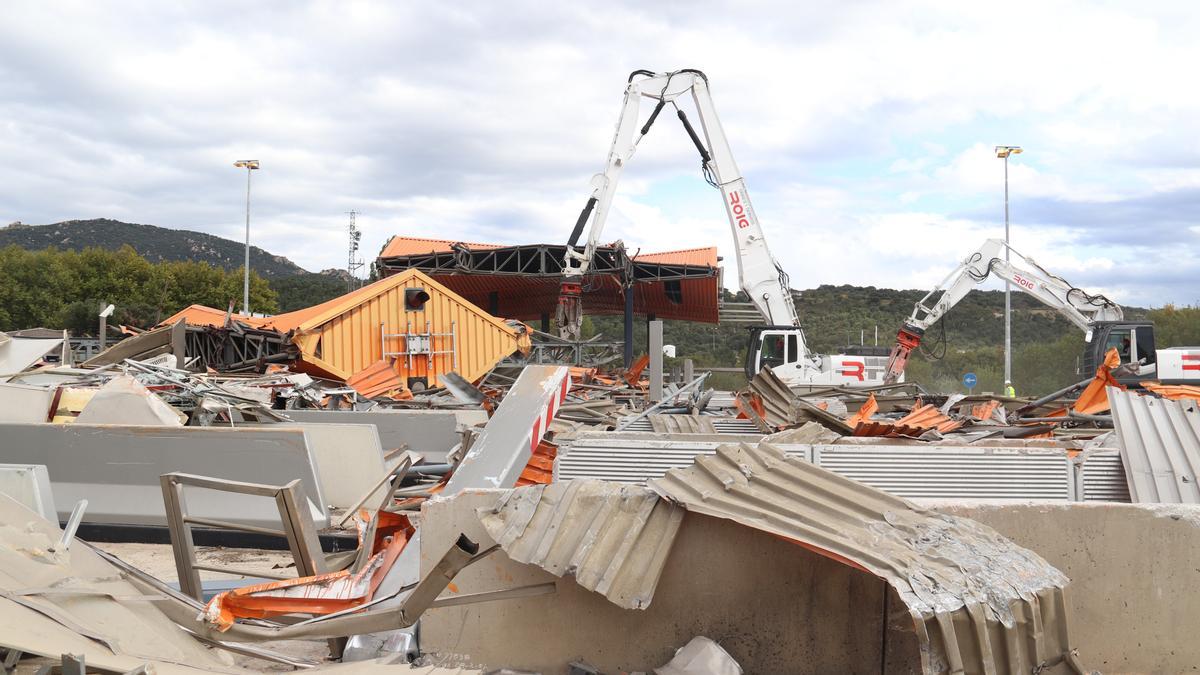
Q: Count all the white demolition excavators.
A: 2